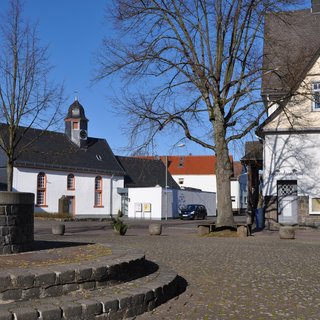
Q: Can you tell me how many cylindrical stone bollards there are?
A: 3